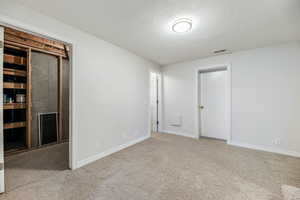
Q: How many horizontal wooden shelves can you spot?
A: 5